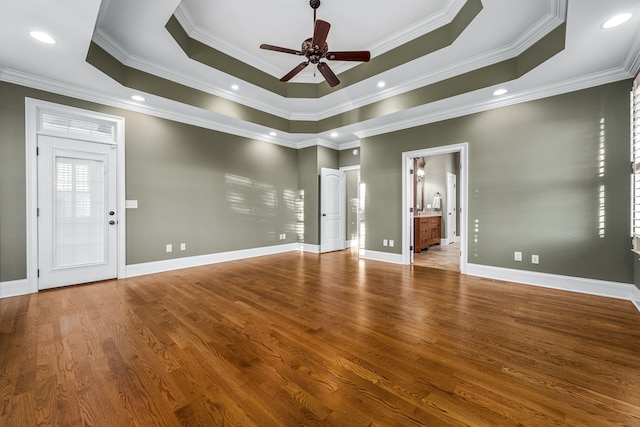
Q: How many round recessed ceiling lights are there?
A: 8